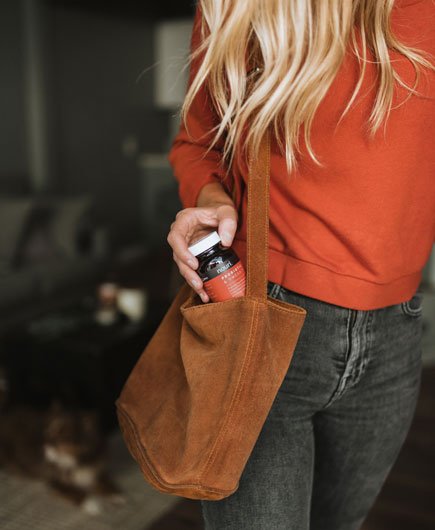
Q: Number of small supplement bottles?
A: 1